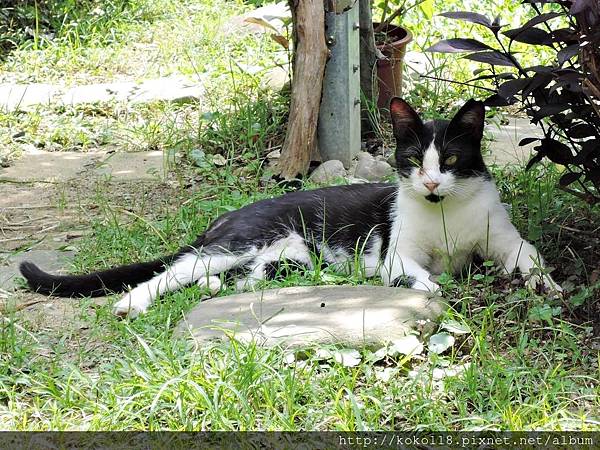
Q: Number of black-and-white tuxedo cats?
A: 1